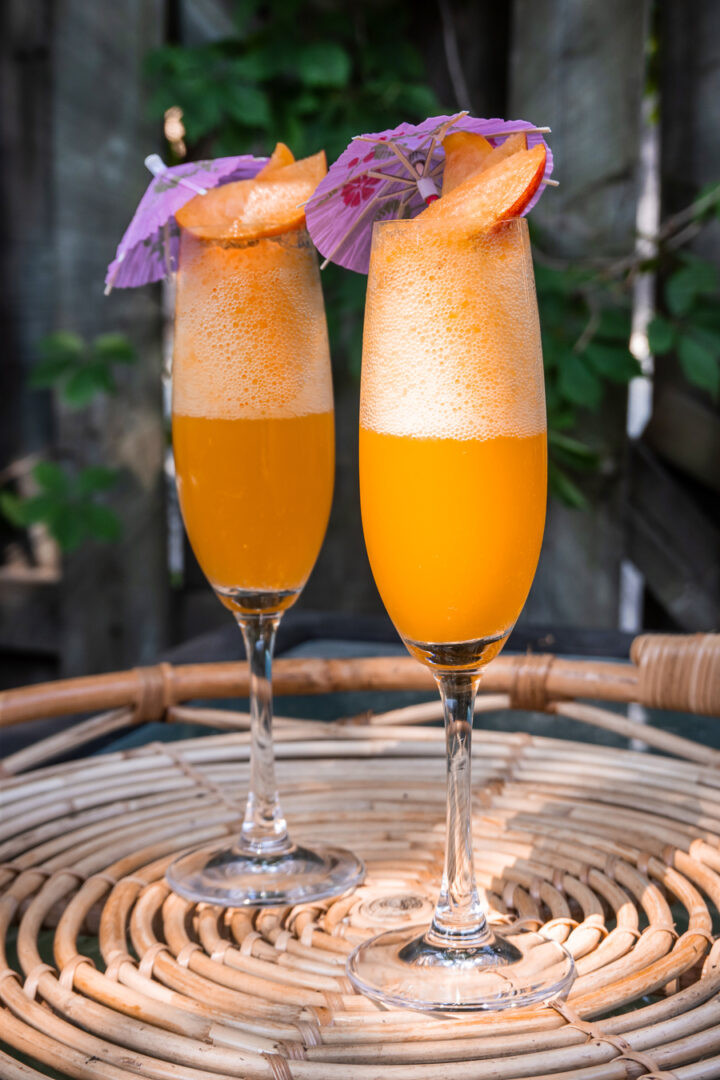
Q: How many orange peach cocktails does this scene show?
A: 2